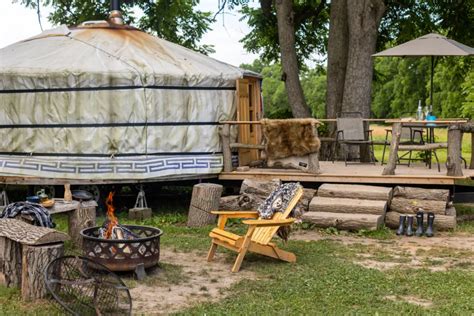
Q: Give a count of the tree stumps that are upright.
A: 4